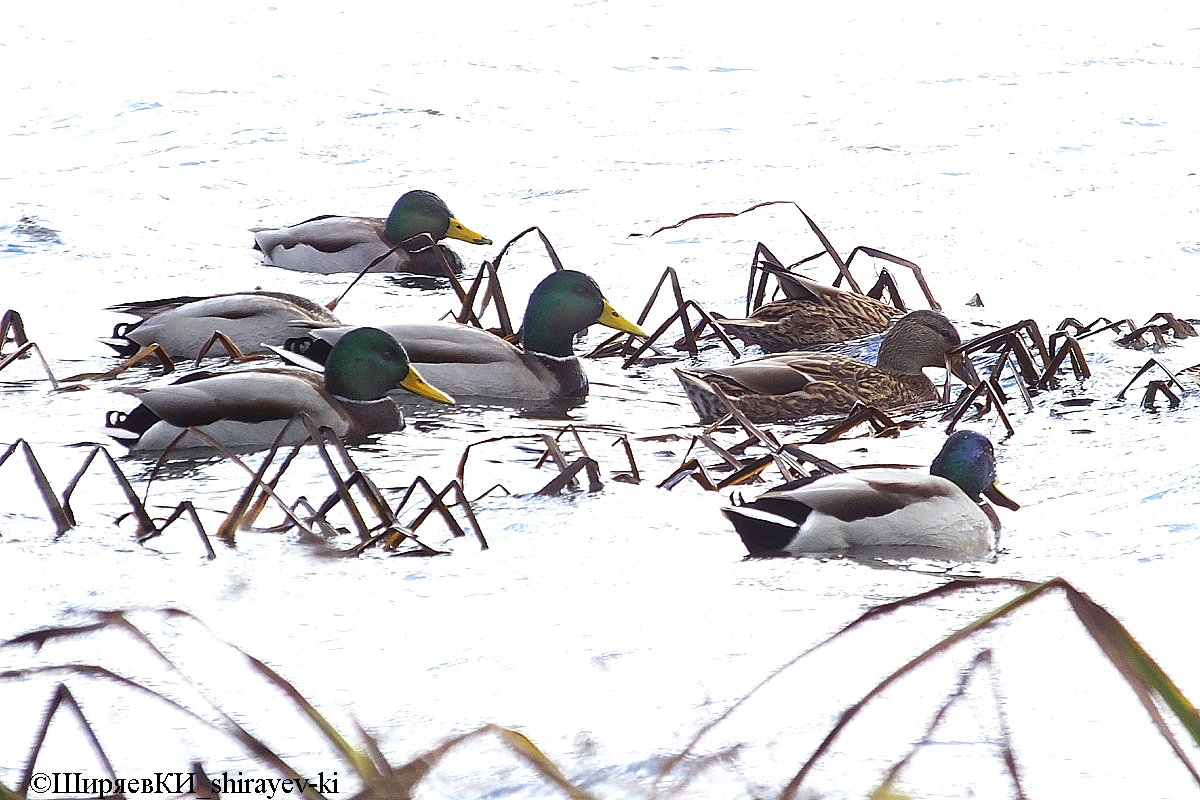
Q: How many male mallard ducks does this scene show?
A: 5